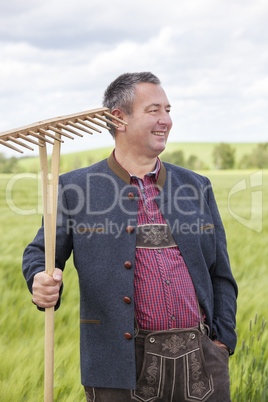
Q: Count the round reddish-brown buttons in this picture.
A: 5